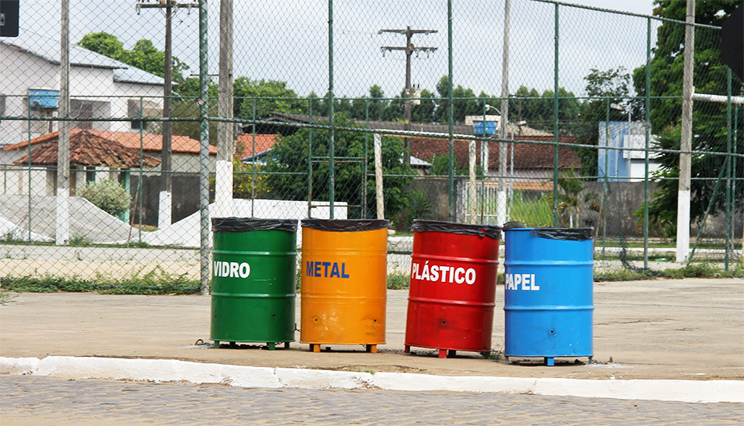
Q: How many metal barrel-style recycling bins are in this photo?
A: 4